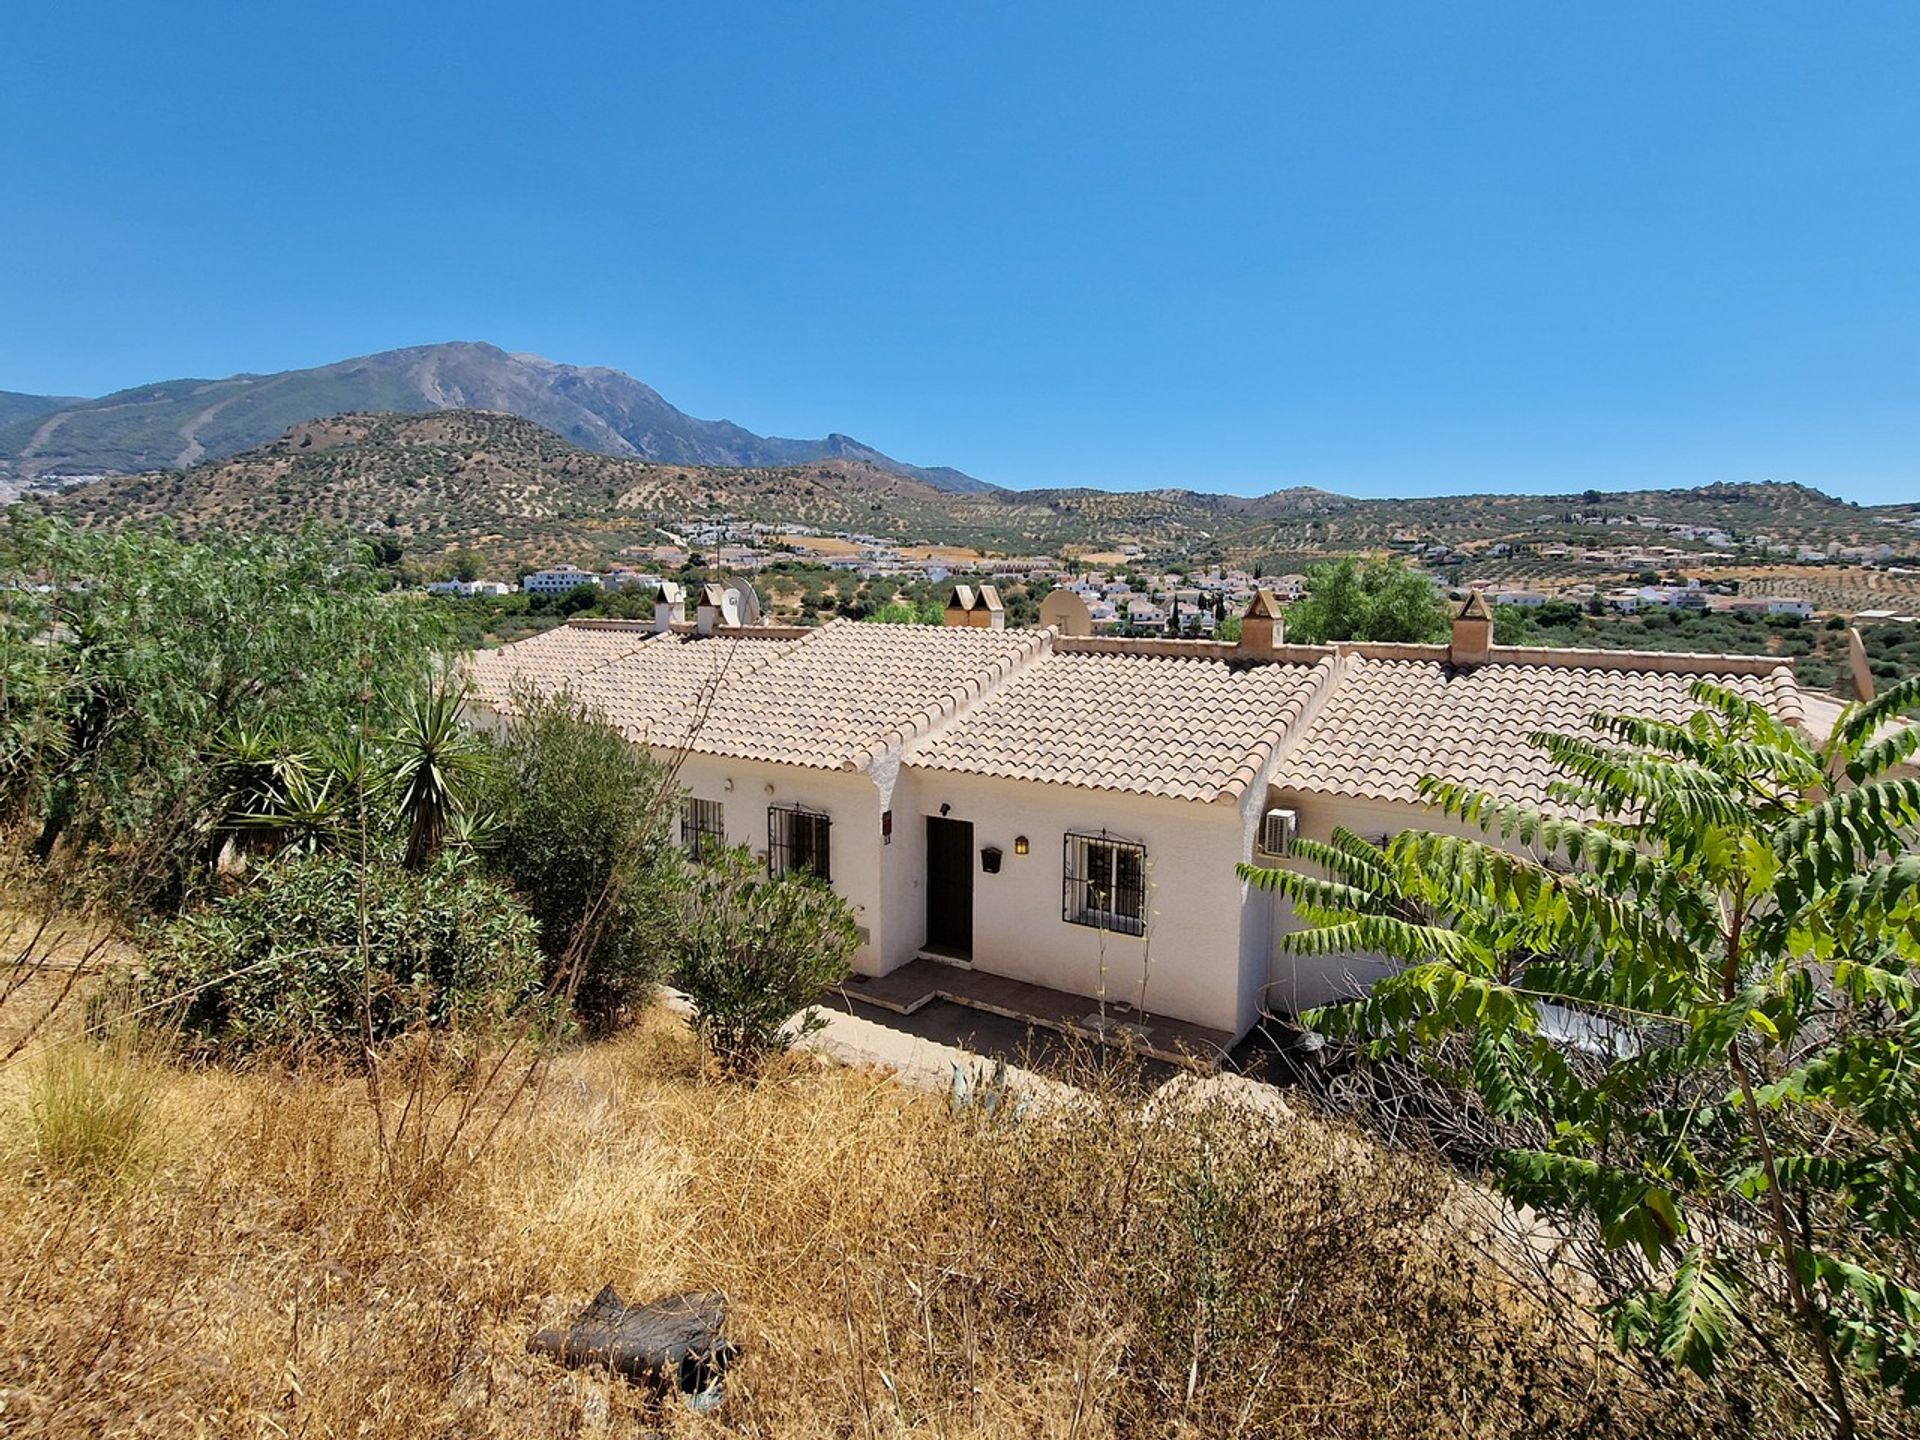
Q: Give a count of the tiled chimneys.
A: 6